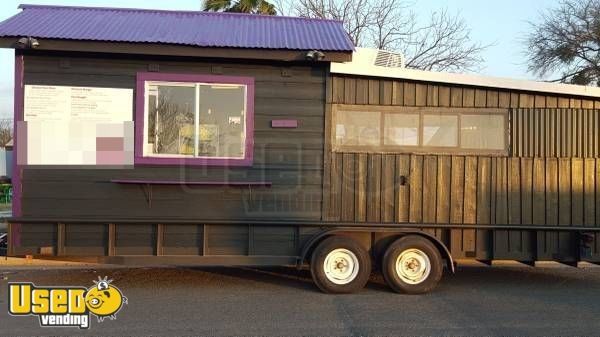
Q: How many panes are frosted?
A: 4